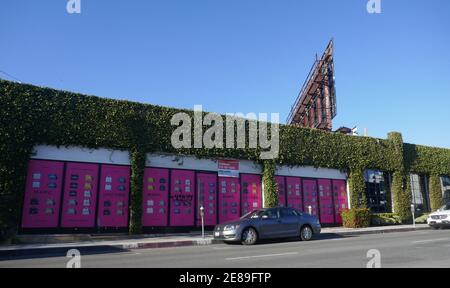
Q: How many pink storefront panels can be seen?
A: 13